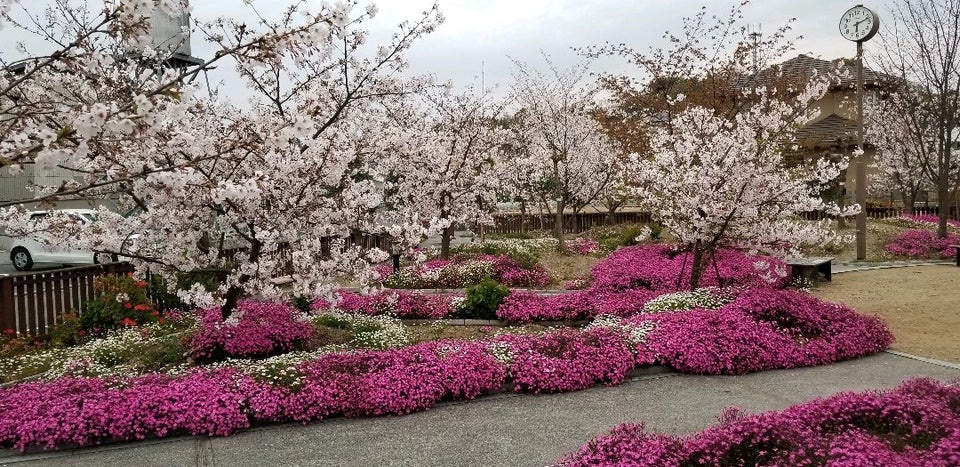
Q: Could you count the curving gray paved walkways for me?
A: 1